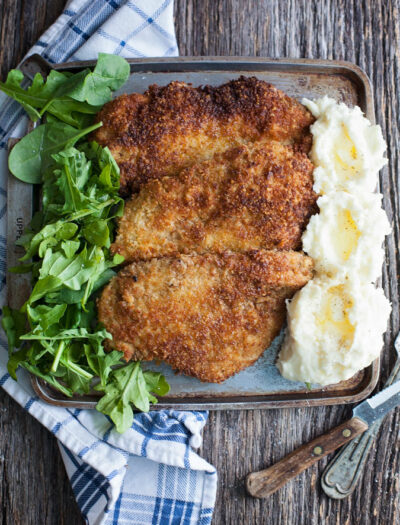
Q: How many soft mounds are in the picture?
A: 3